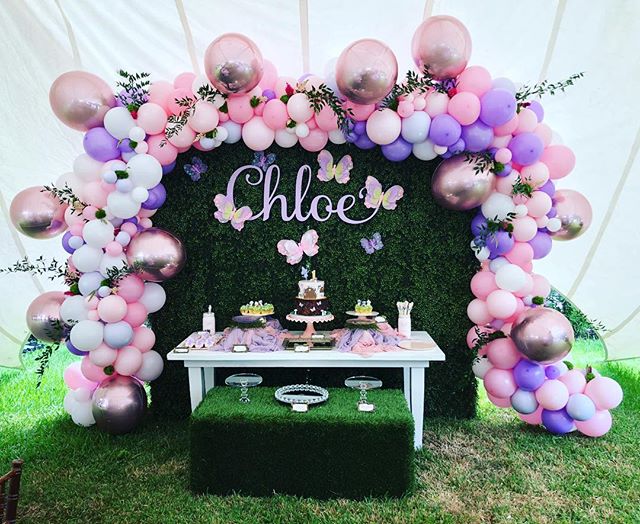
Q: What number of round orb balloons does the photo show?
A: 11